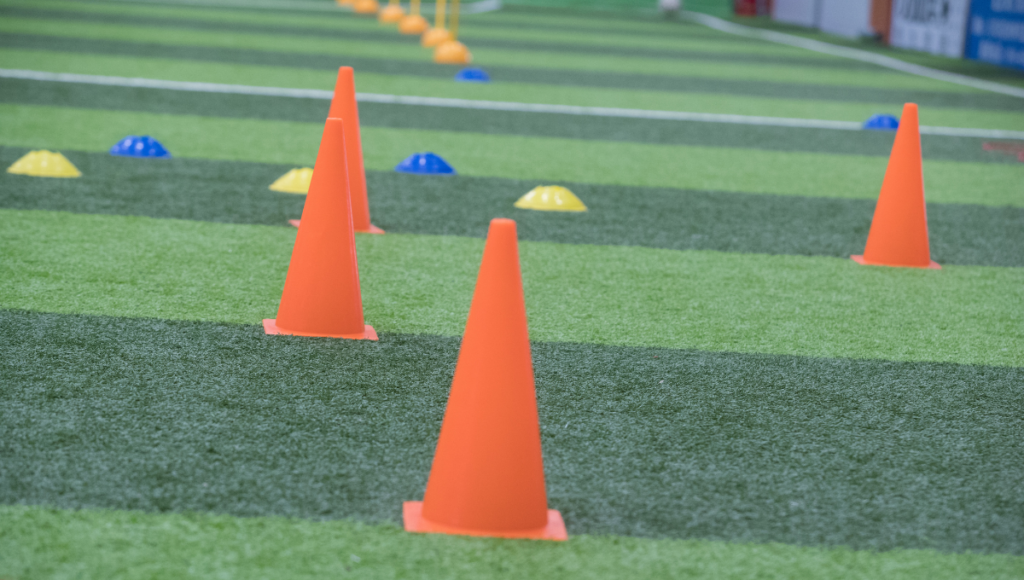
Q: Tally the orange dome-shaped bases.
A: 6